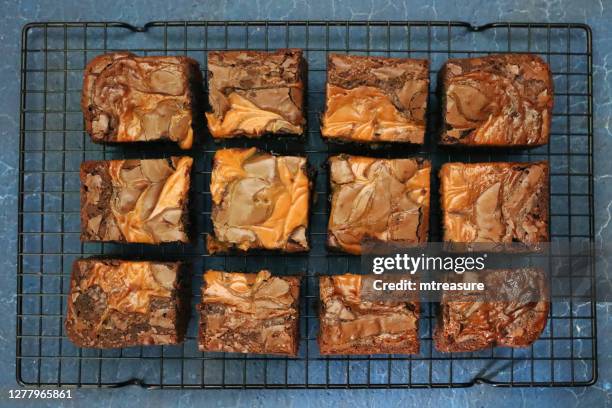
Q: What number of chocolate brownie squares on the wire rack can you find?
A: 12